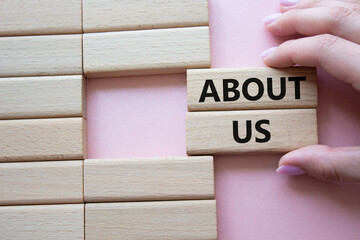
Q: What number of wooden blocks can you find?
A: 12